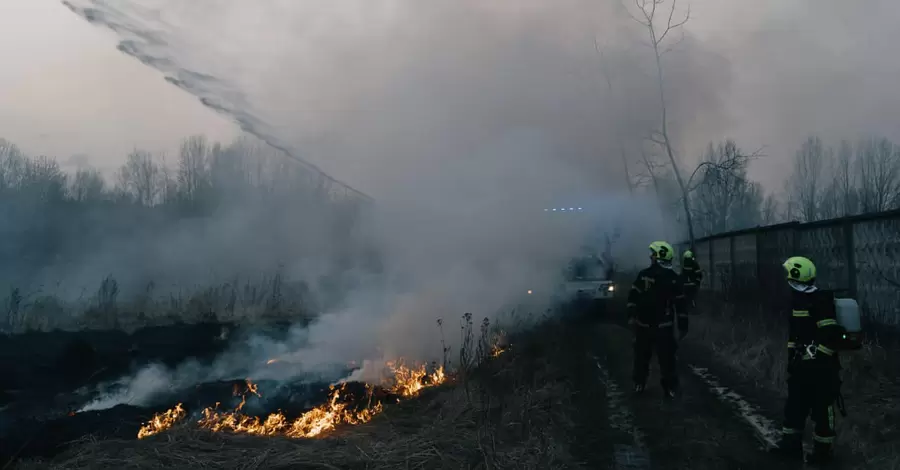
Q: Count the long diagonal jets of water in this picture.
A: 1